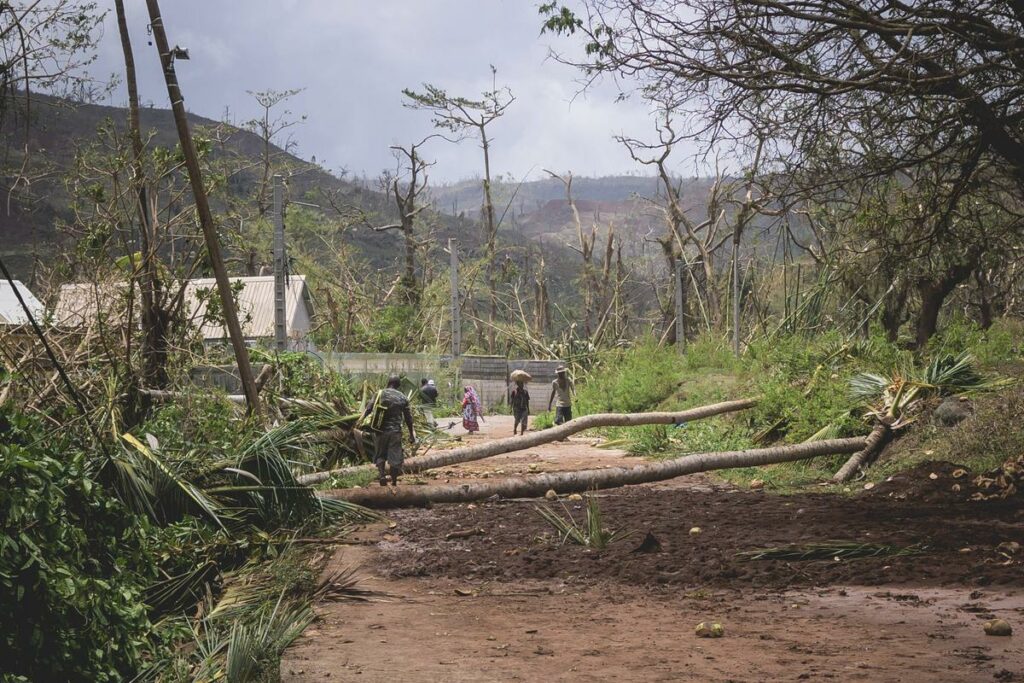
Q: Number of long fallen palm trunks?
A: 2